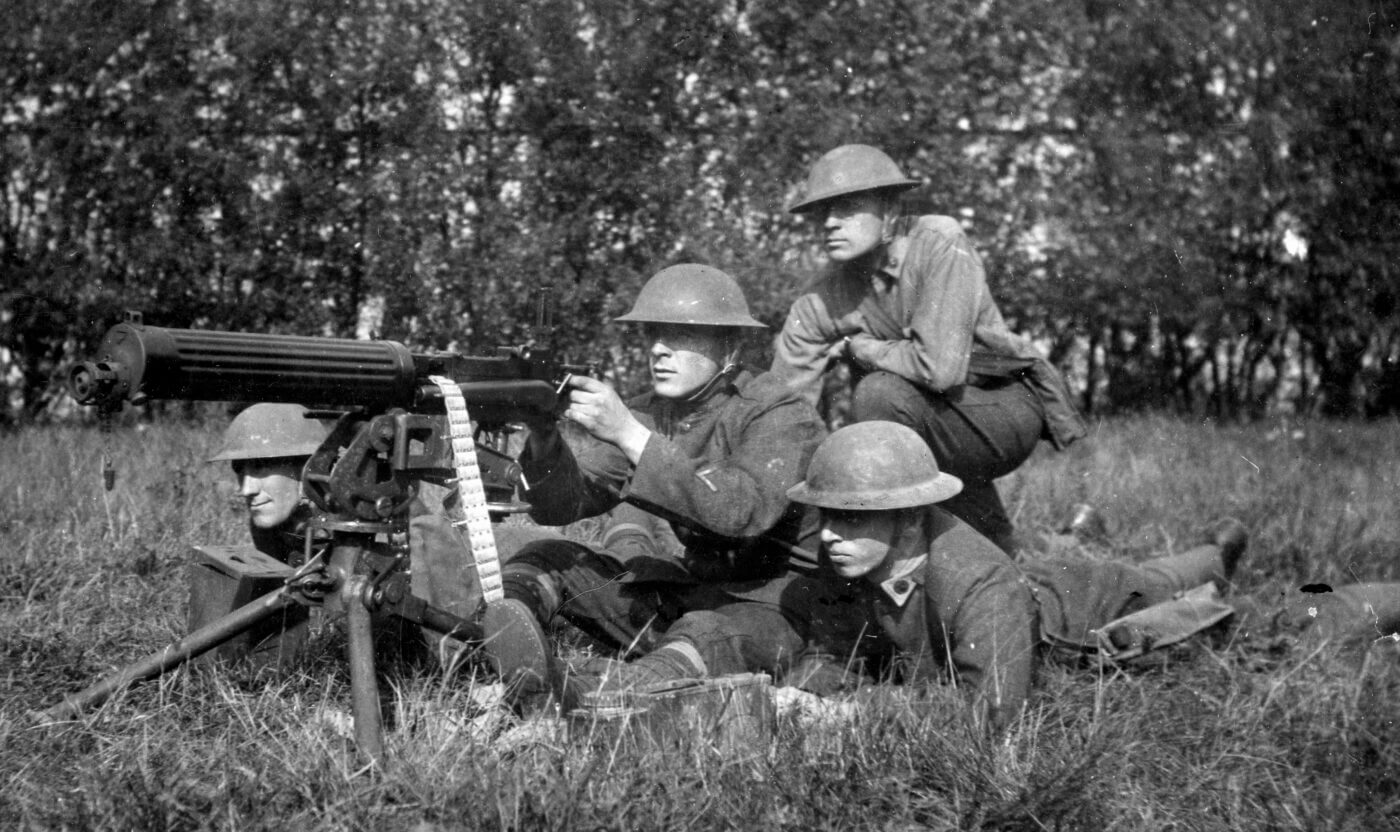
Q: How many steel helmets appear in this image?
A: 4